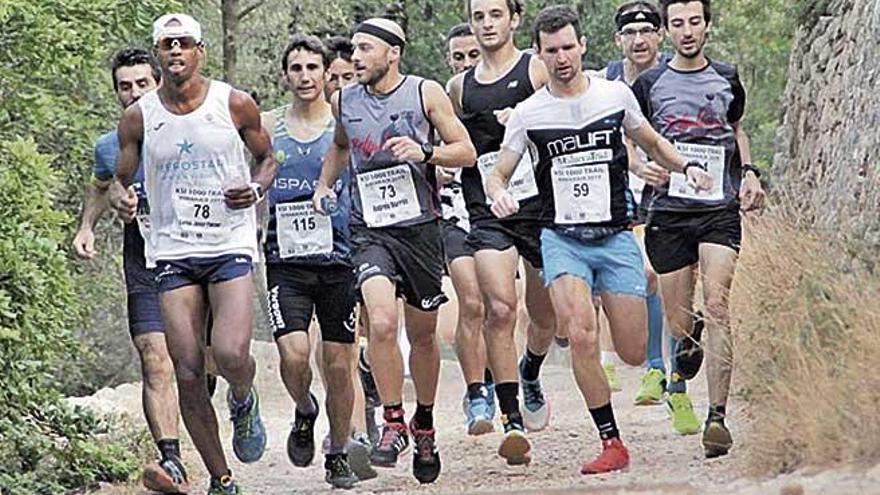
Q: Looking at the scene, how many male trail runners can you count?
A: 10